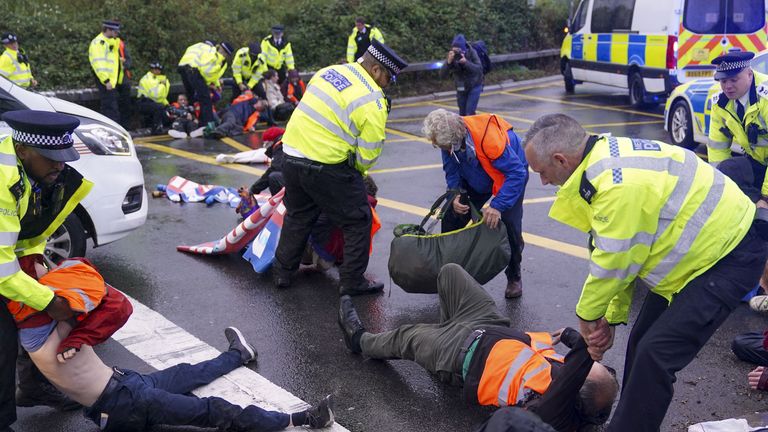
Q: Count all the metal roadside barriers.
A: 1